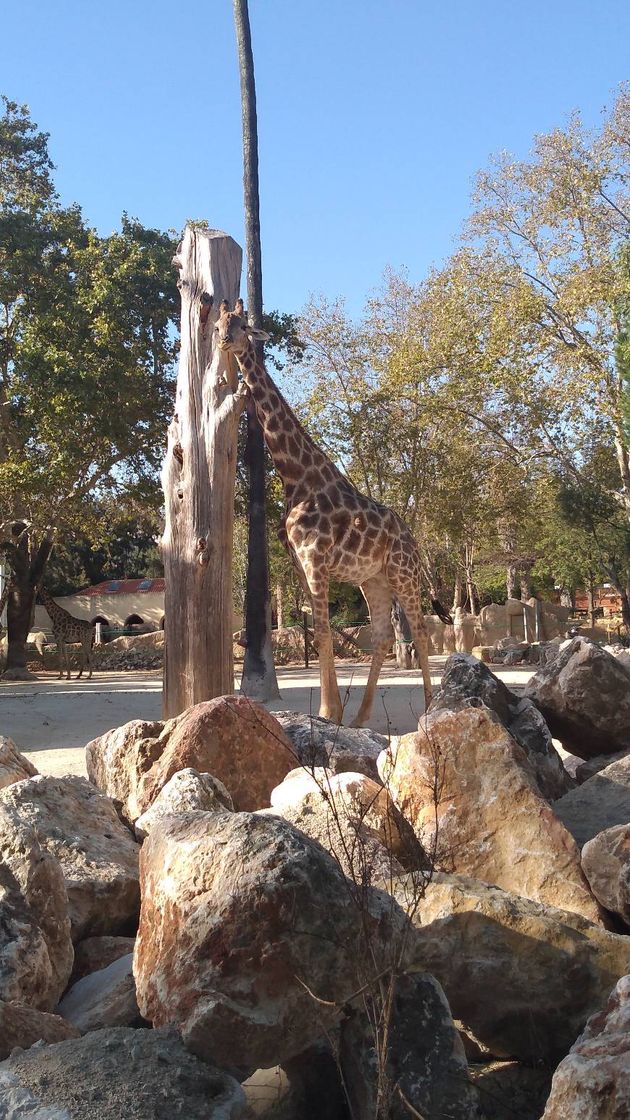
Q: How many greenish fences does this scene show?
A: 1